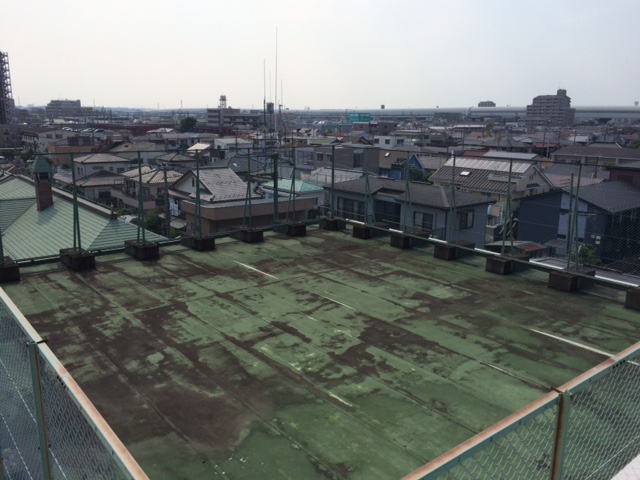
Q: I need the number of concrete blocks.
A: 13